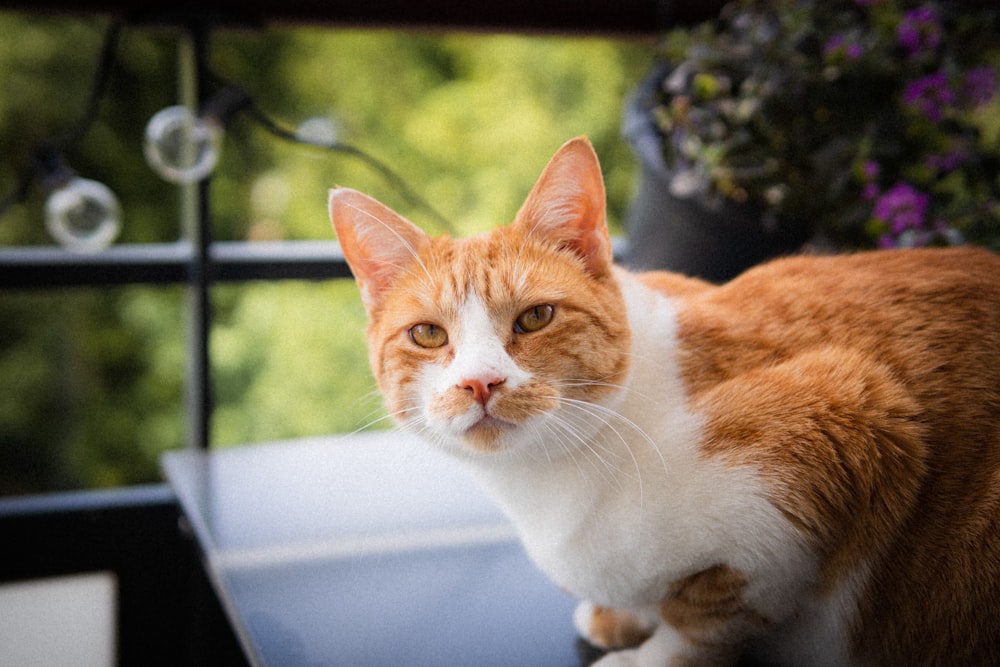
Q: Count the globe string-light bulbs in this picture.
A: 2